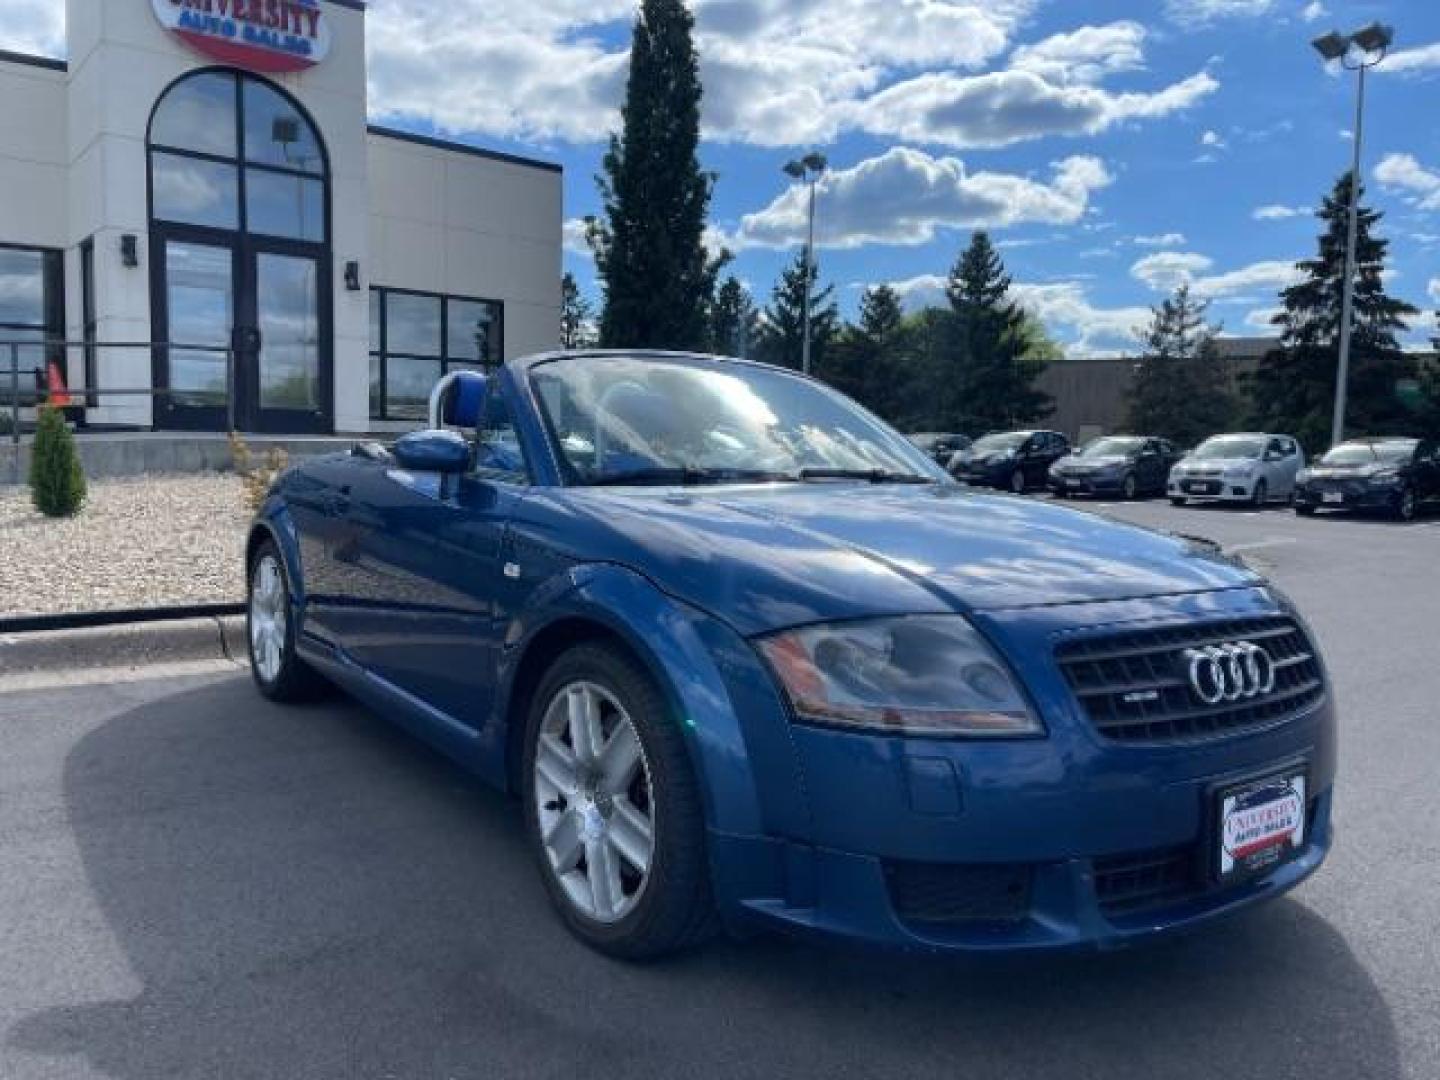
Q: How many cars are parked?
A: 6